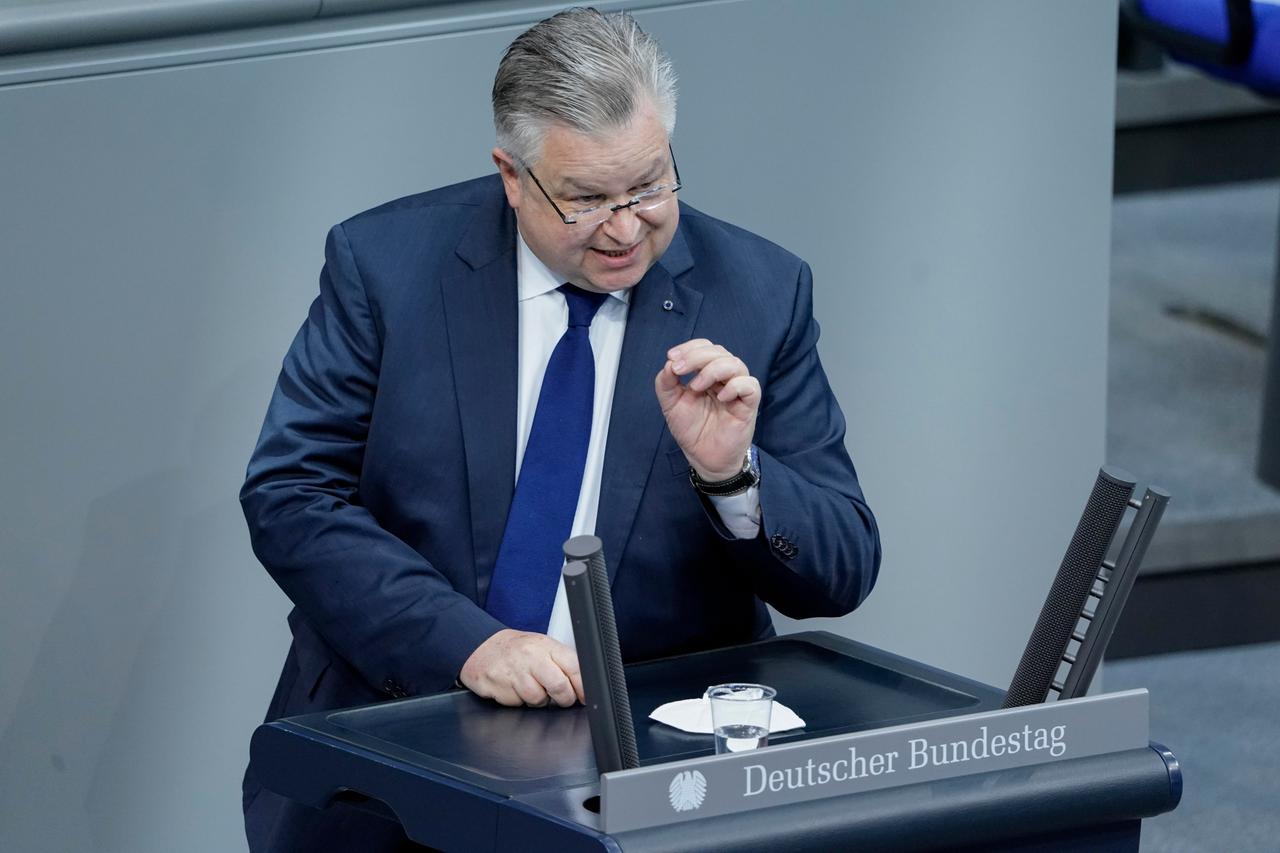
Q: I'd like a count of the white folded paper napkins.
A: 1